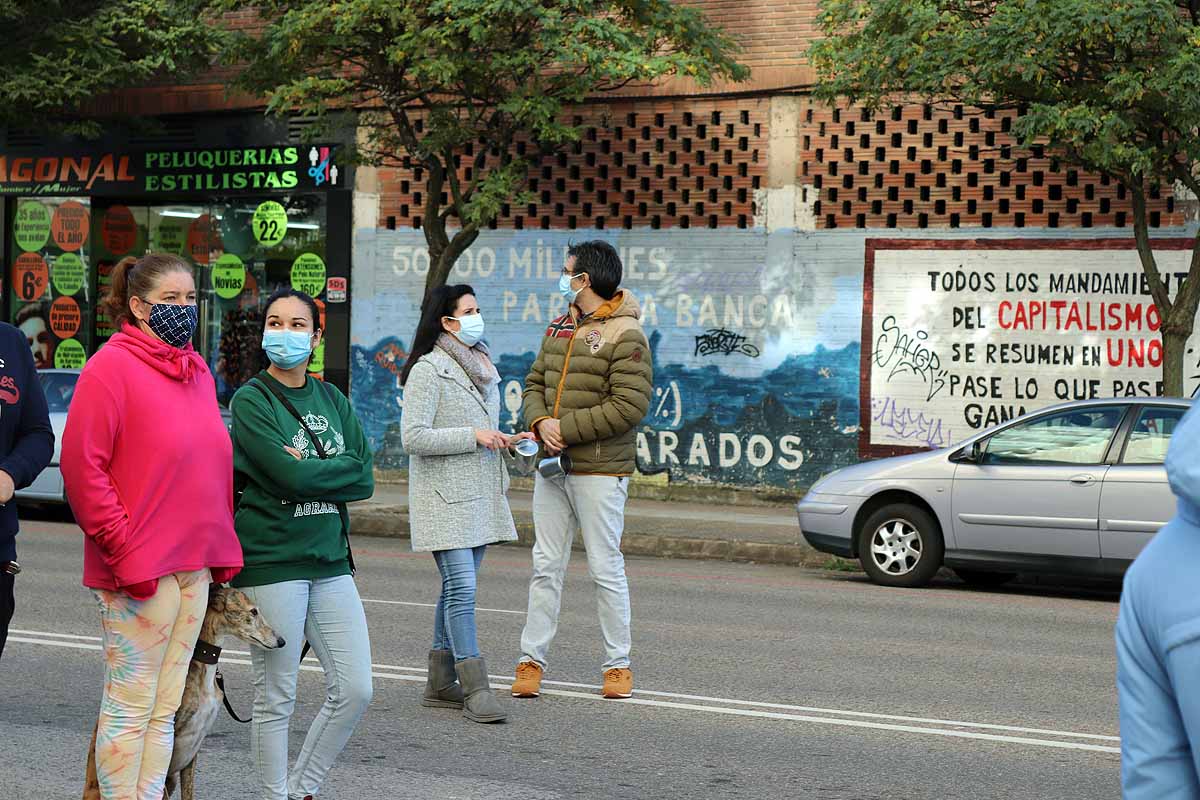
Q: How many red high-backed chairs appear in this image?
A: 0